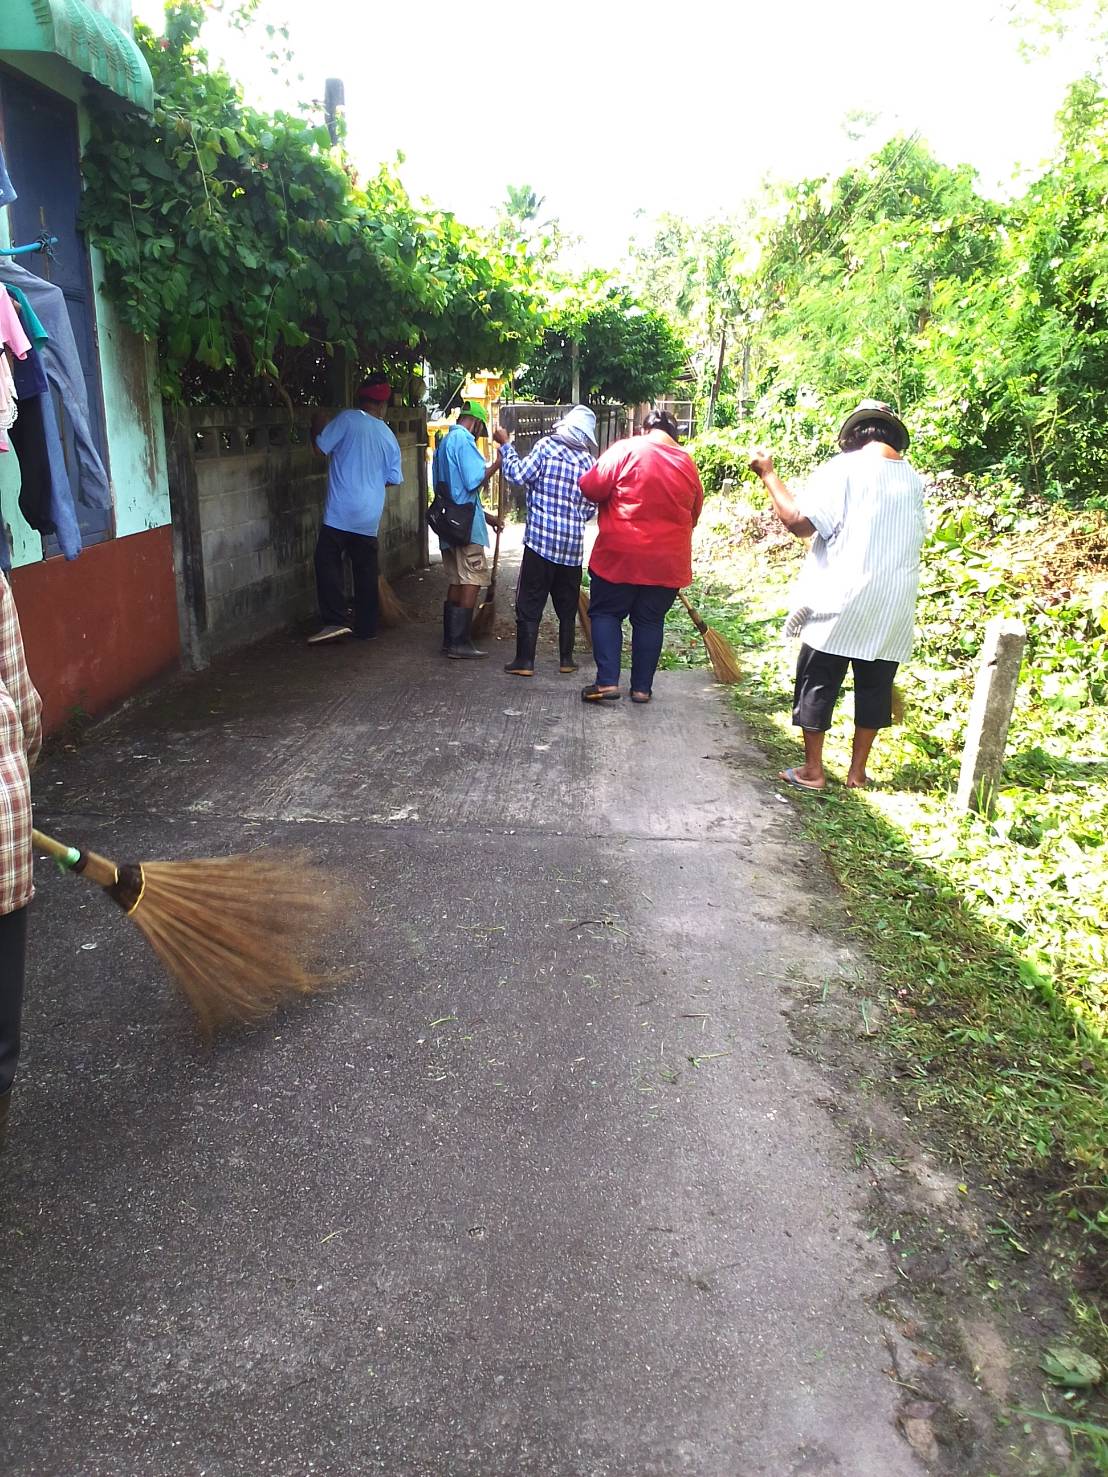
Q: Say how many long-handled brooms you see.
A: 6